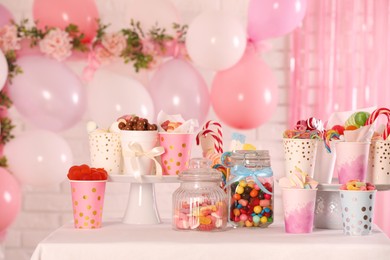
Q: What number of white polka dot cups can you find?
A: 3